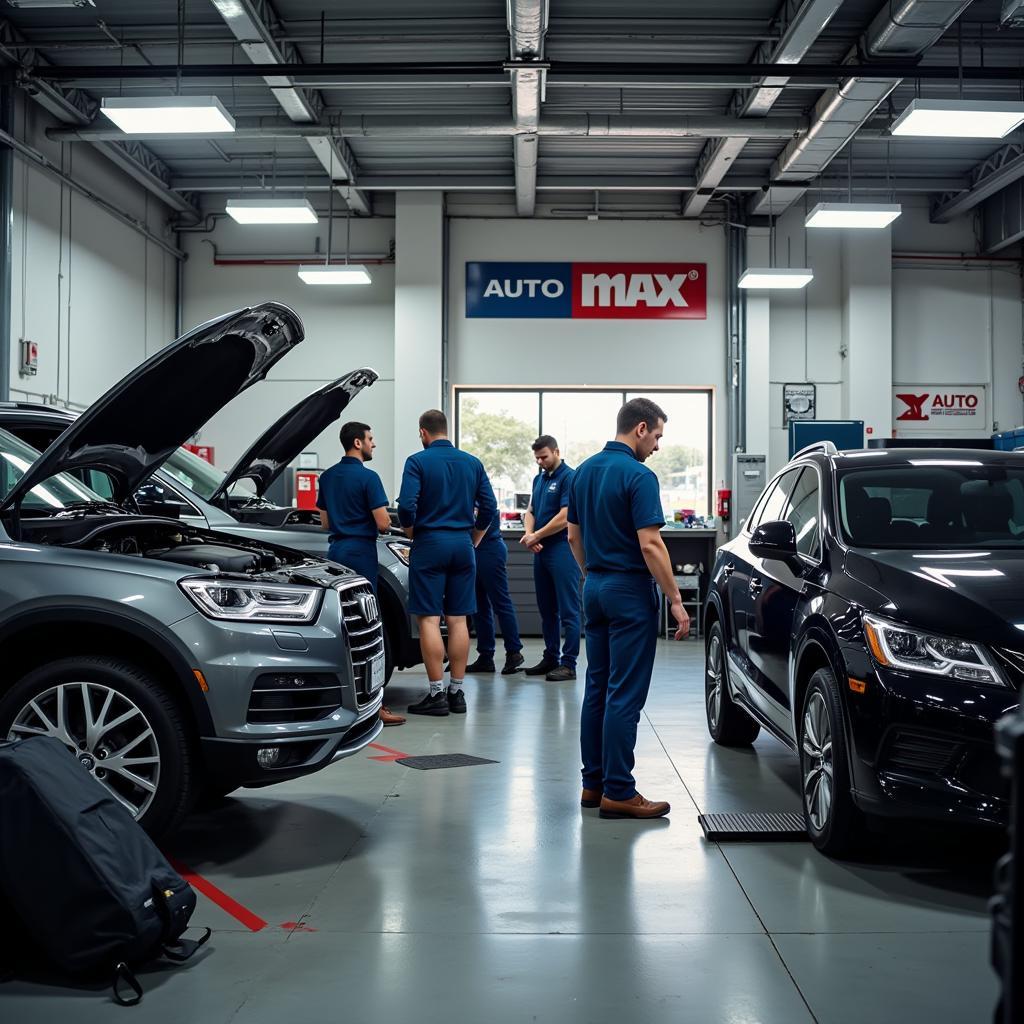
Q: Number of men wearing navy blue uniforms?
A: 5